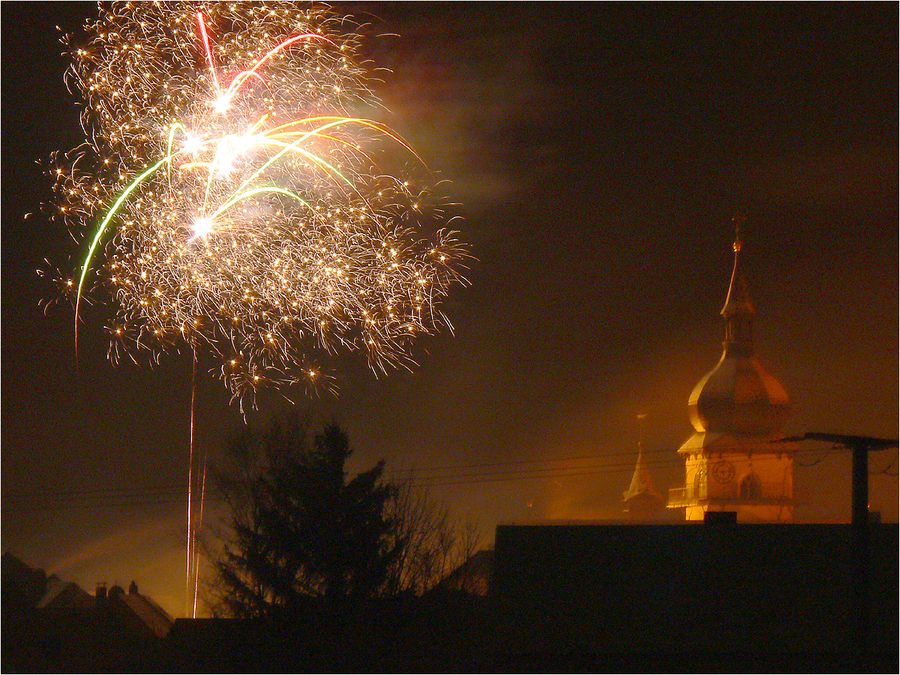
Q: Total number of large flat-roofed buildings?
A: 1